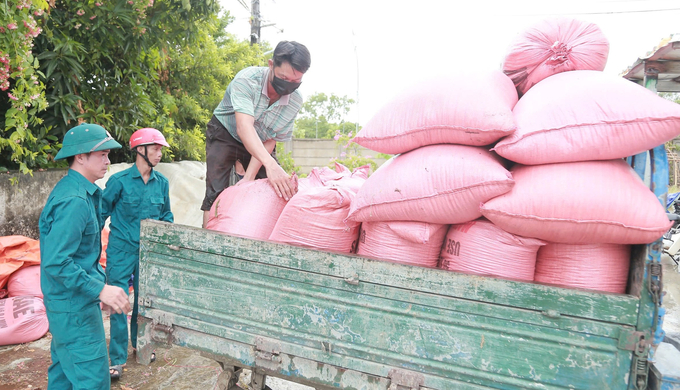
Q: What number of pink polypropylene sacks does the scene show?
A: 12